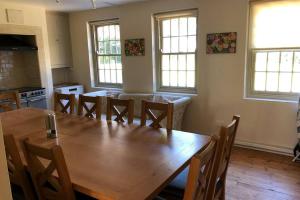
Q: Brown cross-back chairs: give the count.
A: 9